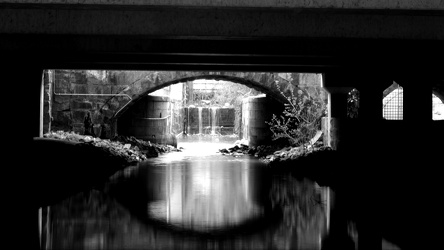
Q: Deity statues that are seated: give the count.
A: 0